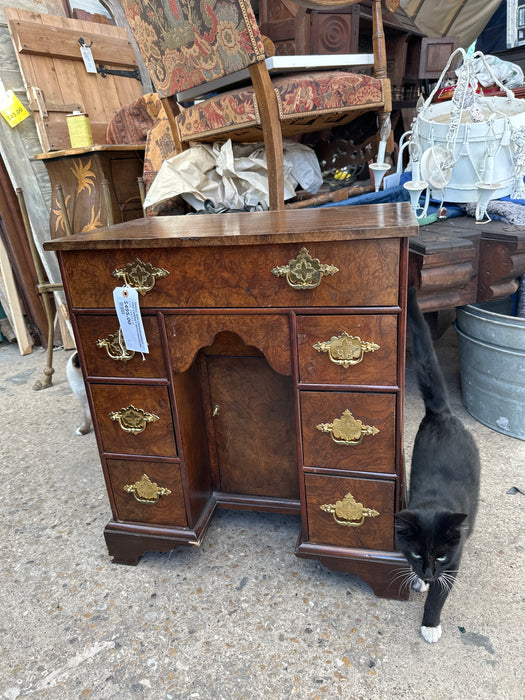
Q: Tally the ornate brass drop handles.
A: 8